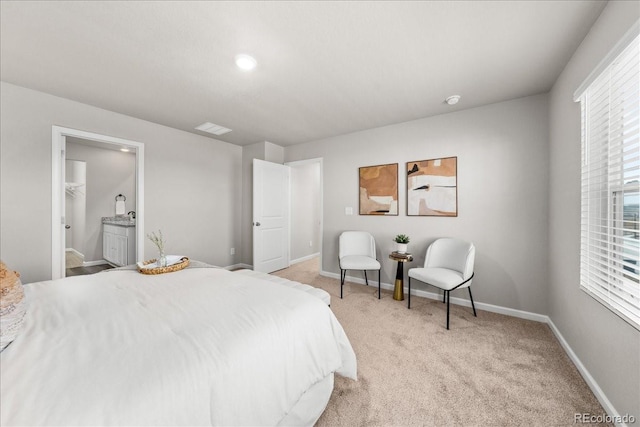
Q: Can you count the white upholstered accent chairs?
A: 2